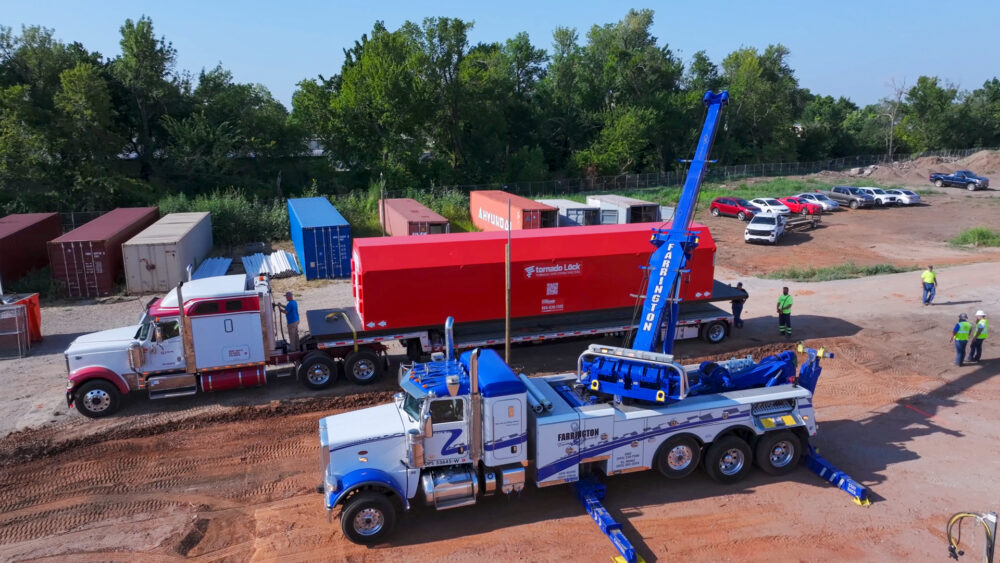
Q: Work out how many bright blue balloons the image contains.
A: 0